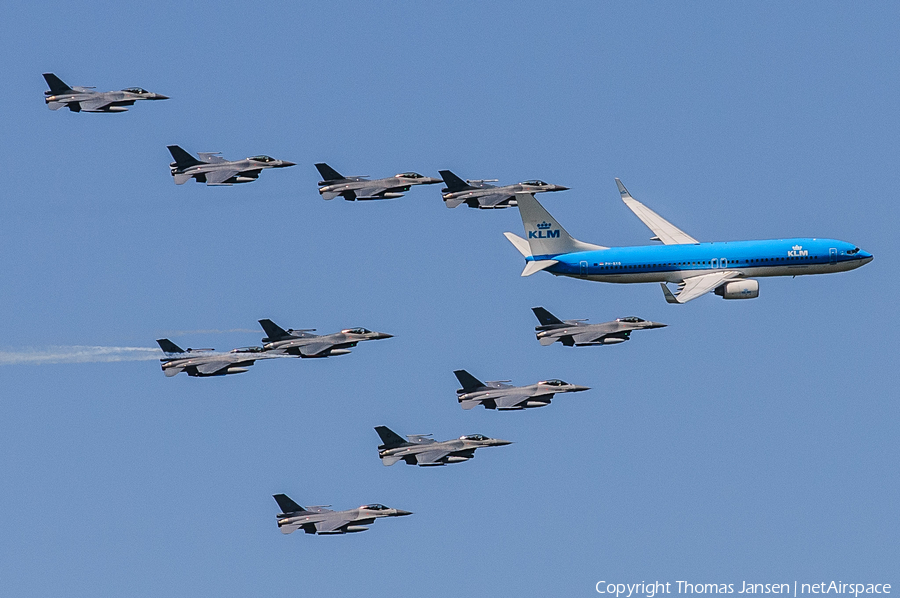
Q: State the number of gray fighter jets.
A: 10